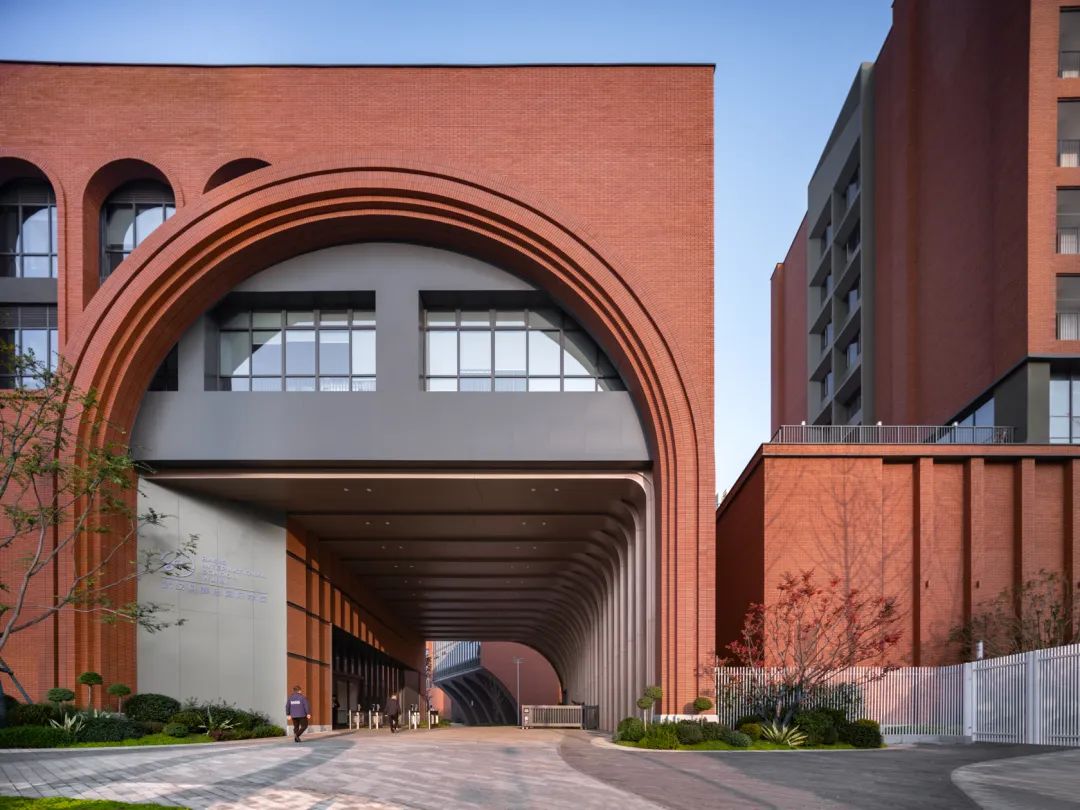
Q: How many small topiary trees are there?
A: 6